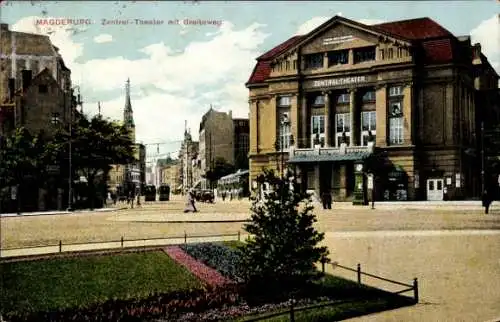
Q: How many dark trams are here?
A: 2